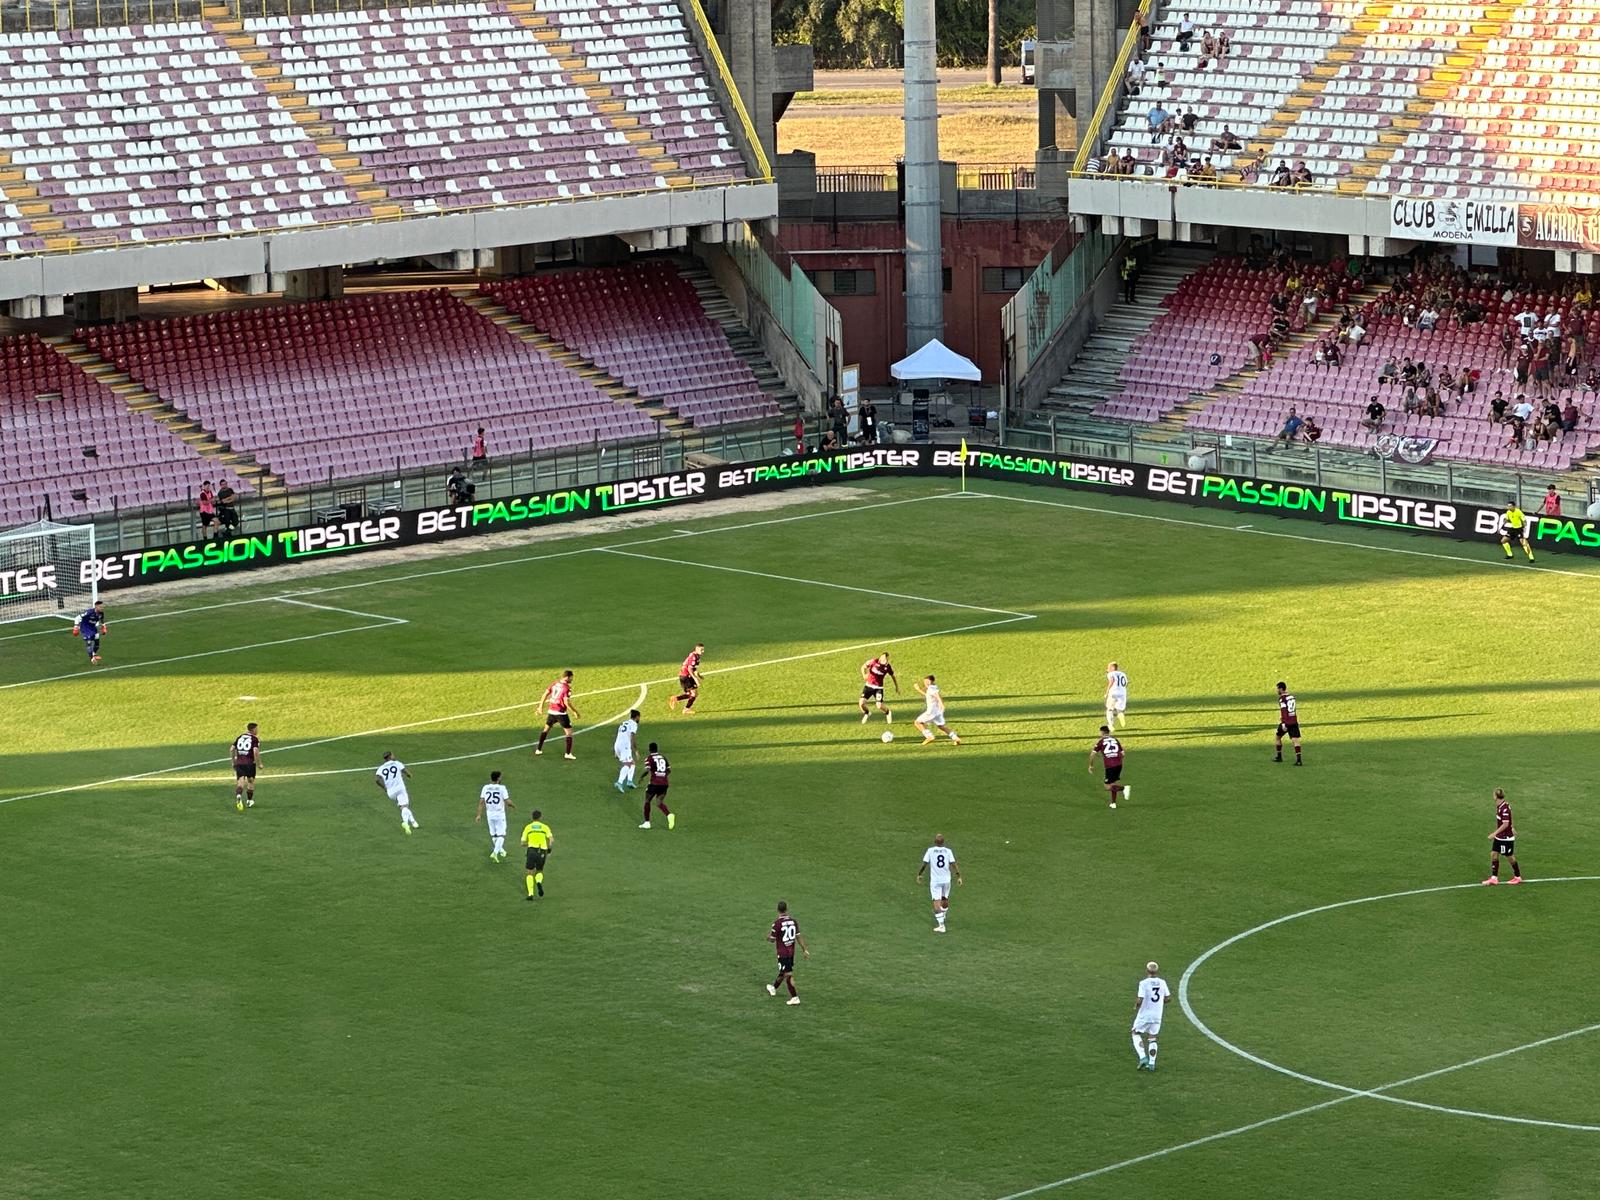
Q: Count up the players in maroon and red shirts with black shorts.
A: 9